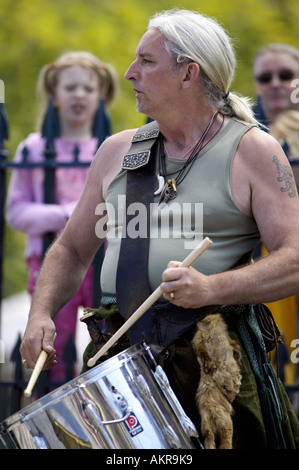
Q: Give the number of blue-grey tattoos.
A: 1